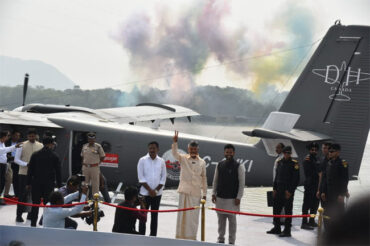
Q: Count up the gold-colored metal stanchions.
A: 3